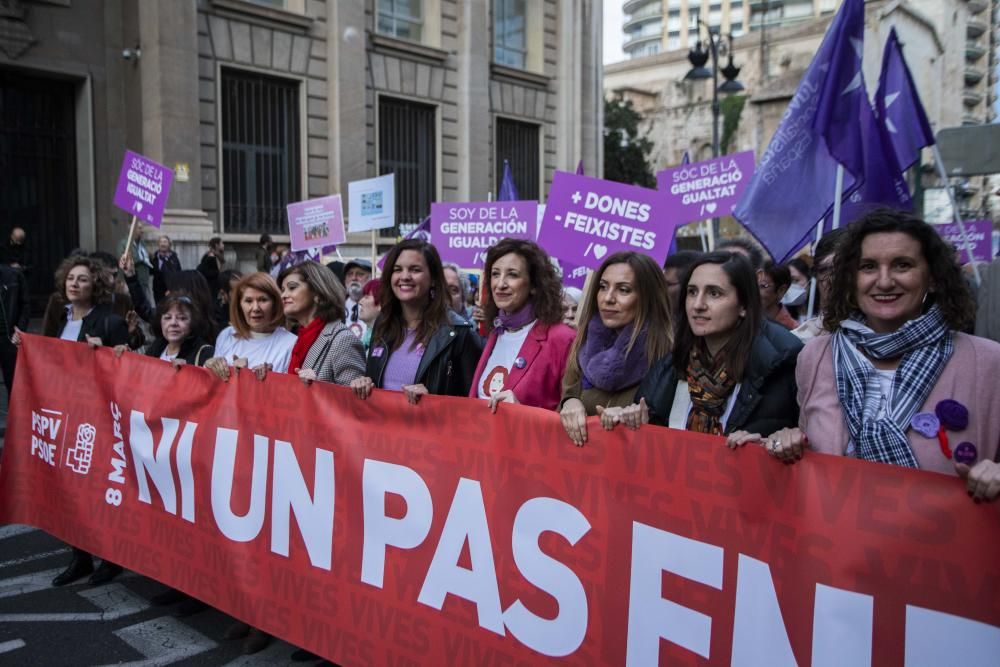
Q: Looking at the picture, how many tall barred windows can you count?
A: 3